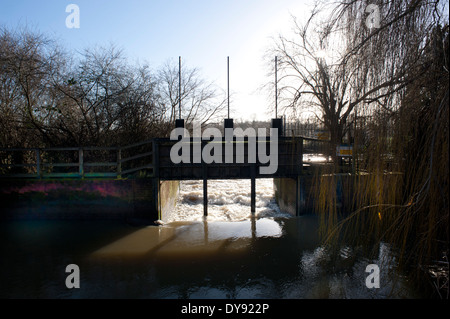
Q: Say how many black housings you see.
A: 3